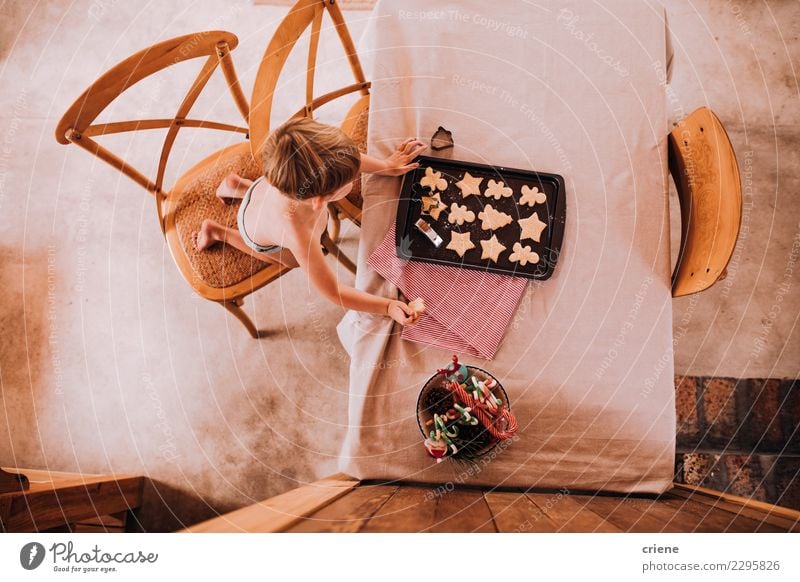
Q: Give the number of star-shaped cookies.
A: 5